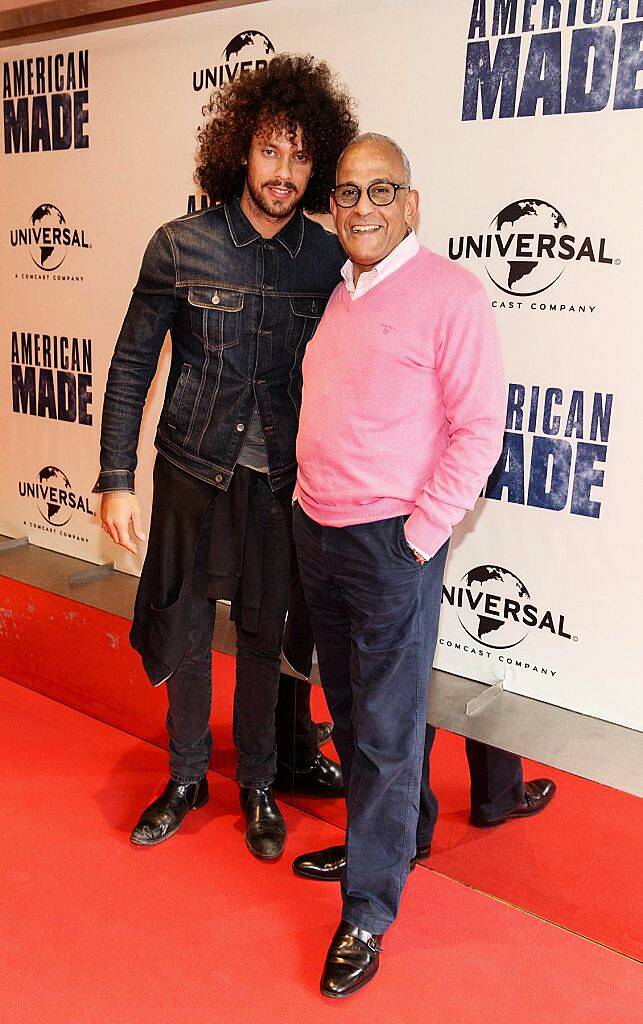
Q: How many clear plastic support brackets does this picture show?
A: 3